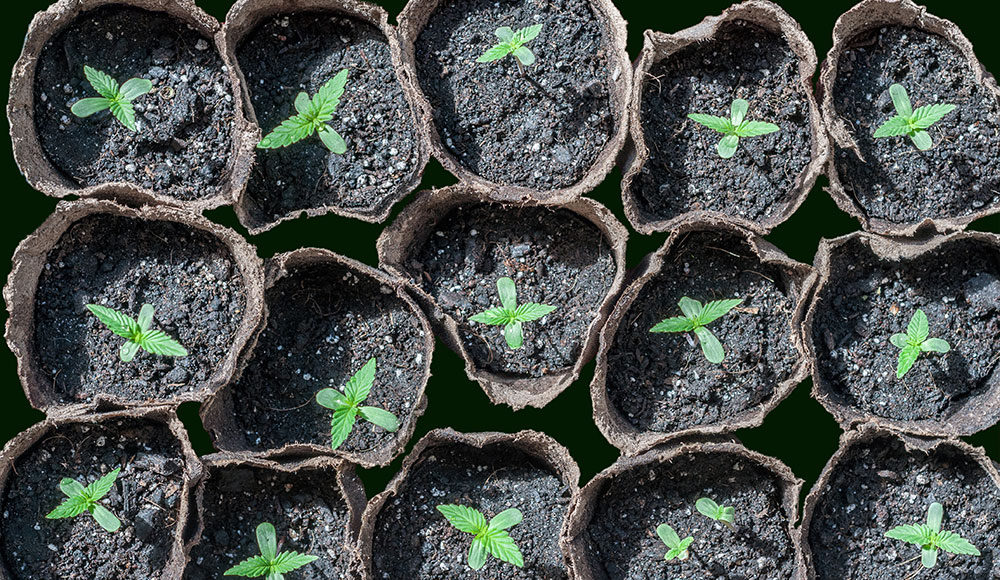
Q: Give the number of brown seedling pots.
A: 15